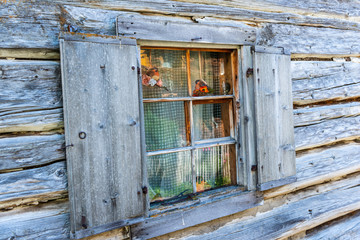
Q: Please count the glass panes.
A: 6